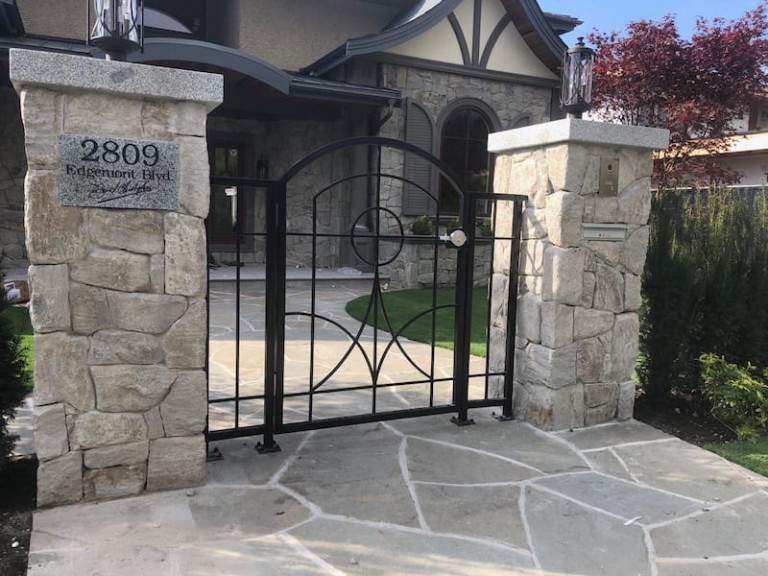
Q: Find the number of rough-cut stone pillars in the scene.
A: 2